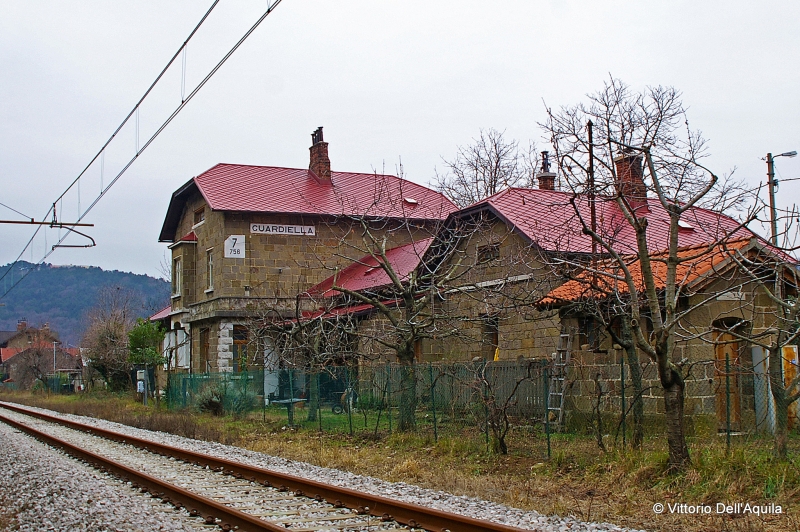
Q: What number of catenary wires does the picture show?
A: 2